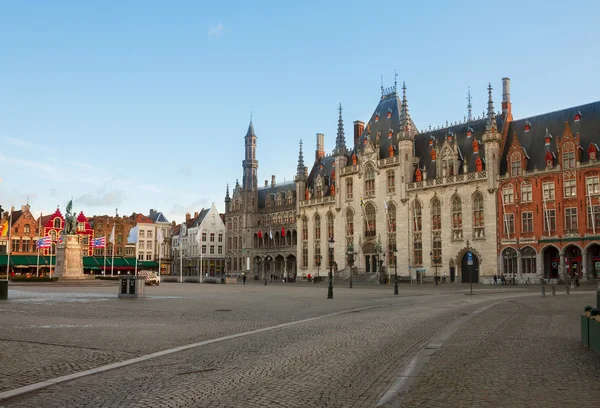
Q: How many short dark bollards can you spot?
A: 3